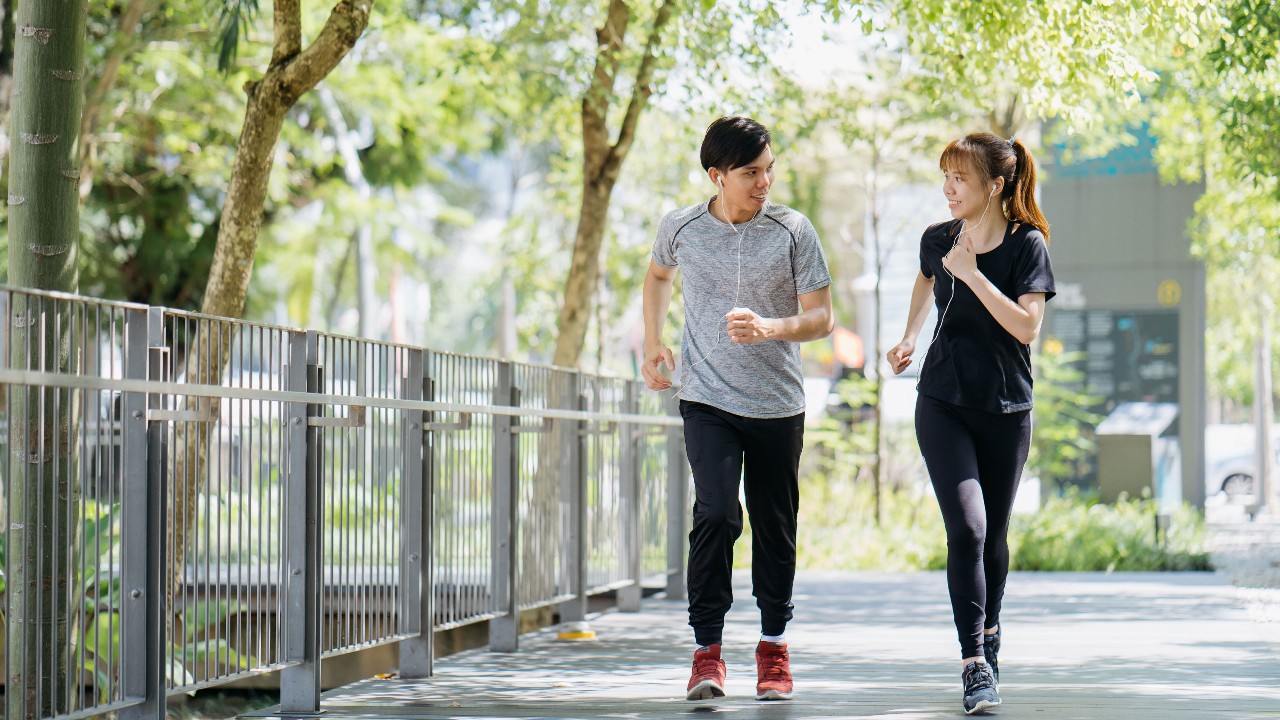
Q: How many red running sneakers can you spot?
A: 2